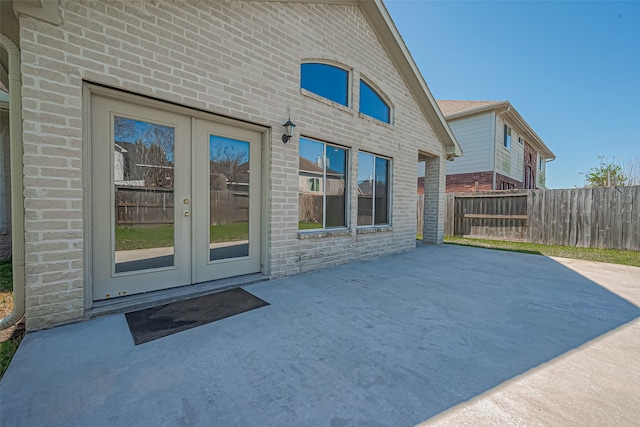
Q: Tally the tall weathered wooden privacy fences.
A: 1